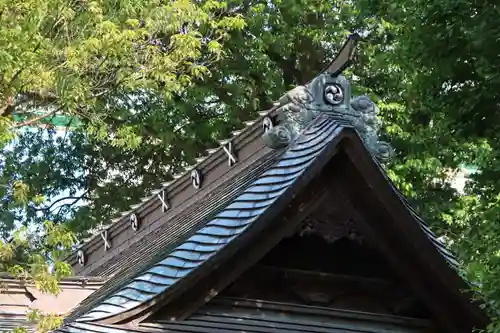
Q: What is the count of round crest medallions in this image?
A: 5